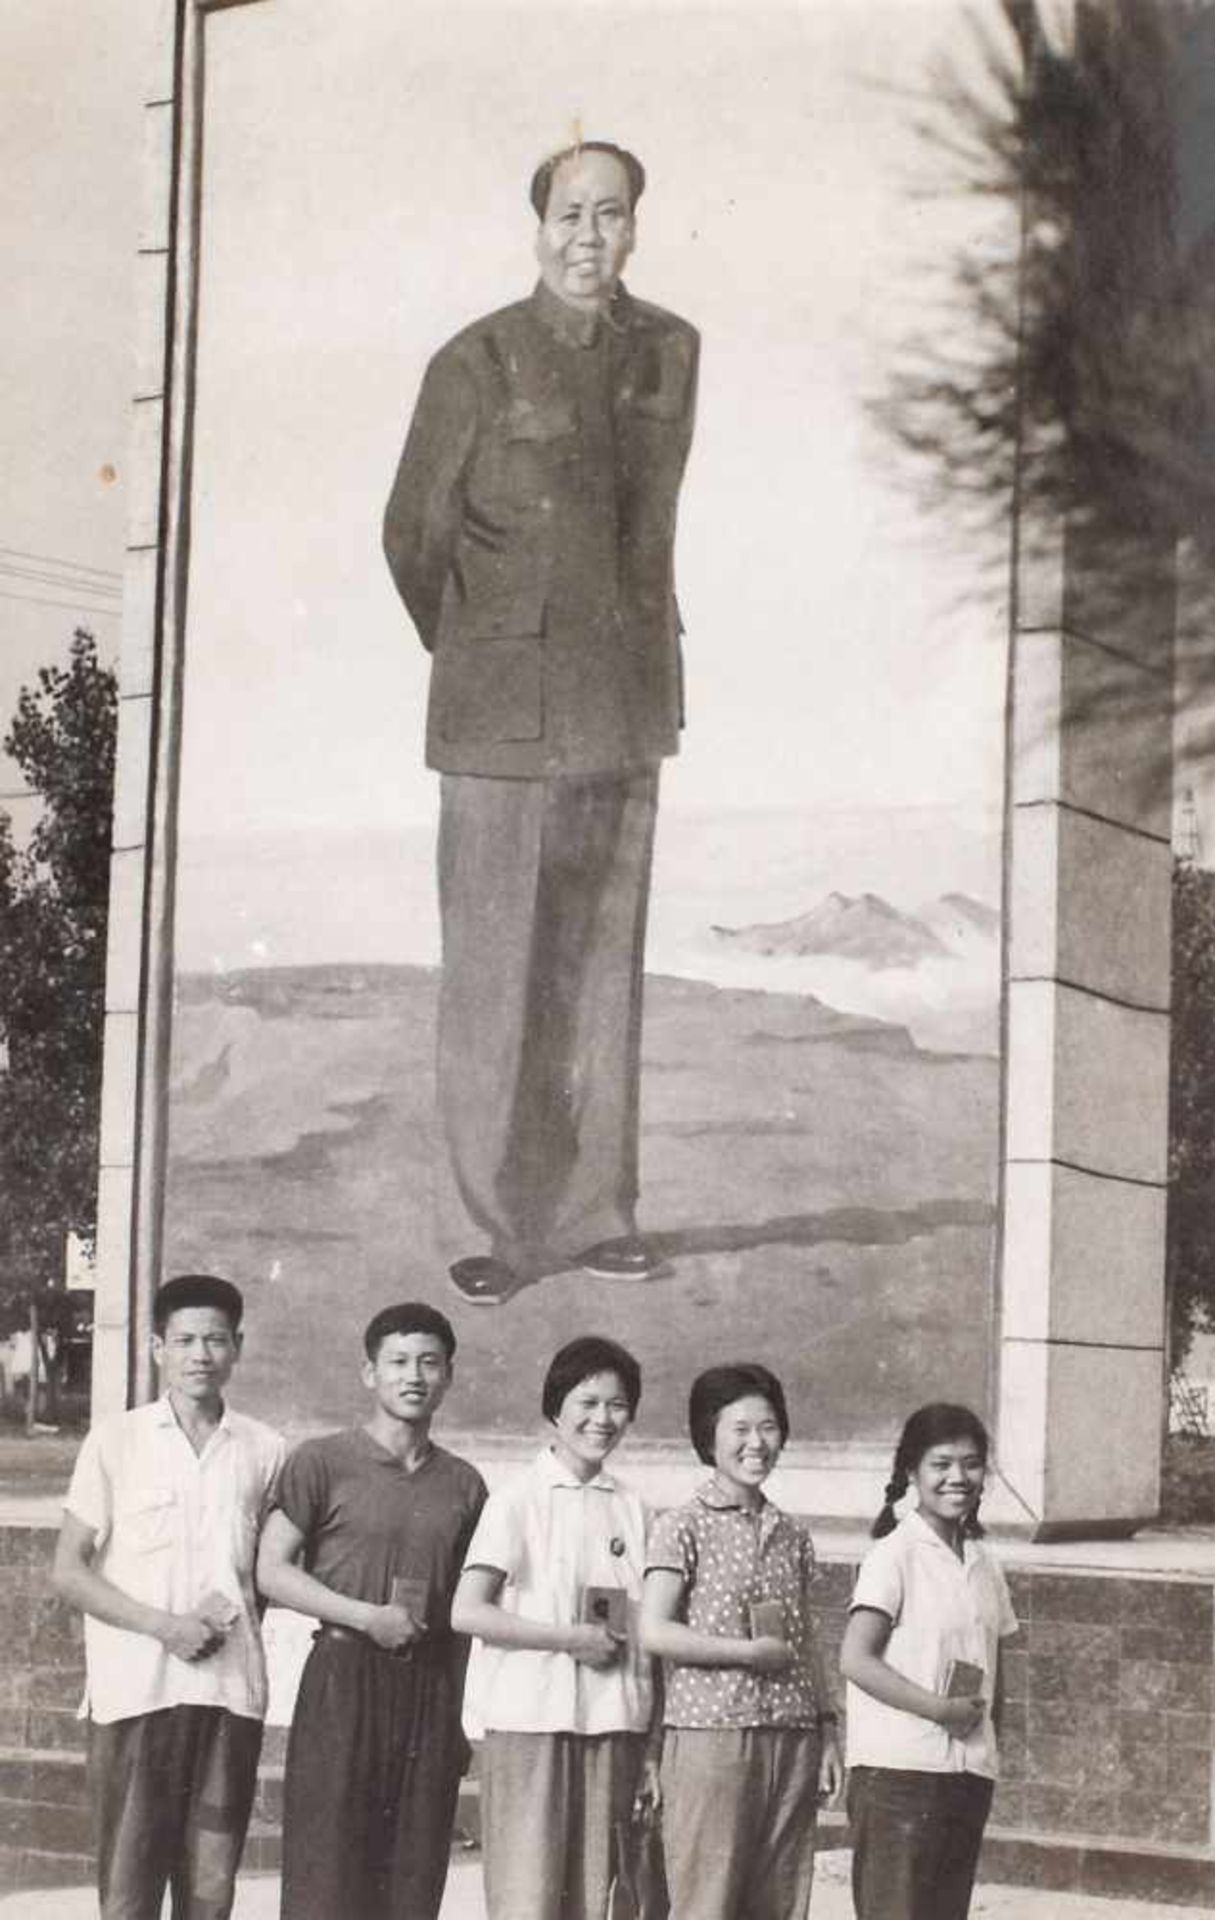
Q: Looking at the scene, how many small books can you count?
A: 5